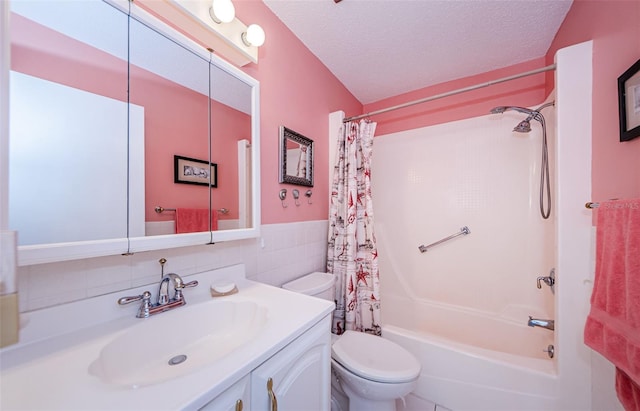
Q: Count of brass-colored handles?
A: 2